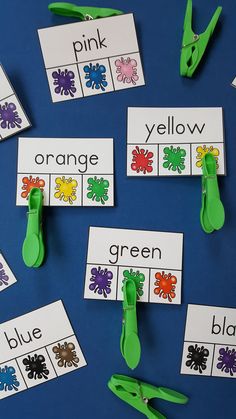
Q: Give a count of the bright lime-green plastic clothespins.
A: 6